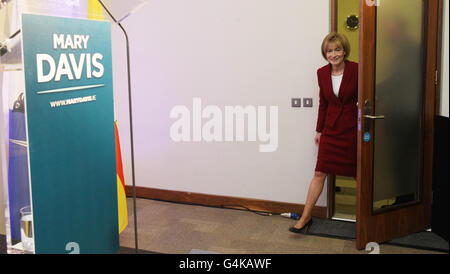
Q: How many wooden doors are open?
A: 1